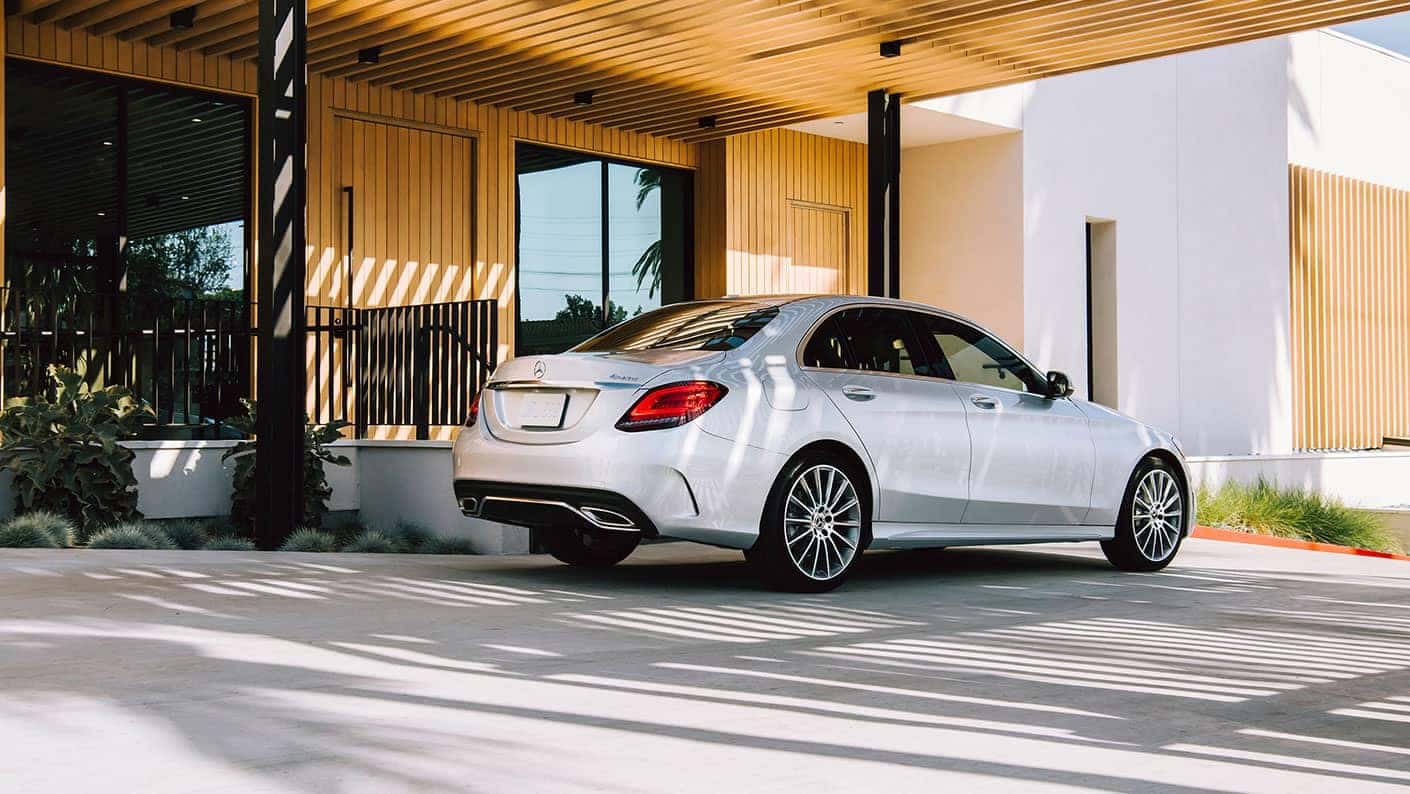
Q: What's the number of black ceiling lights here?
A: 5